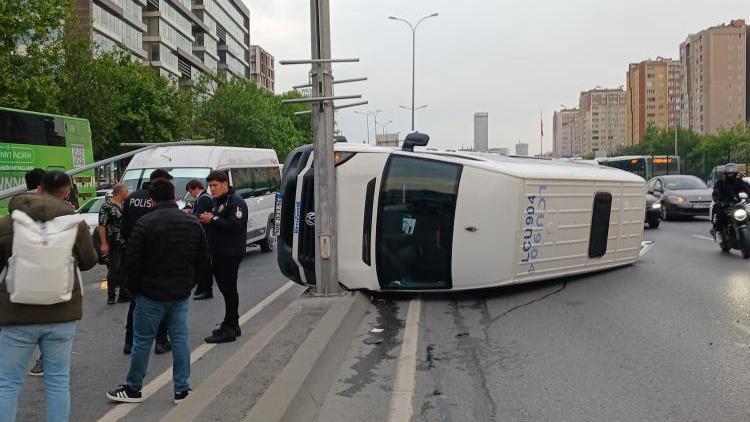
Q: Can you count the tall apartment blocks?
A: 4